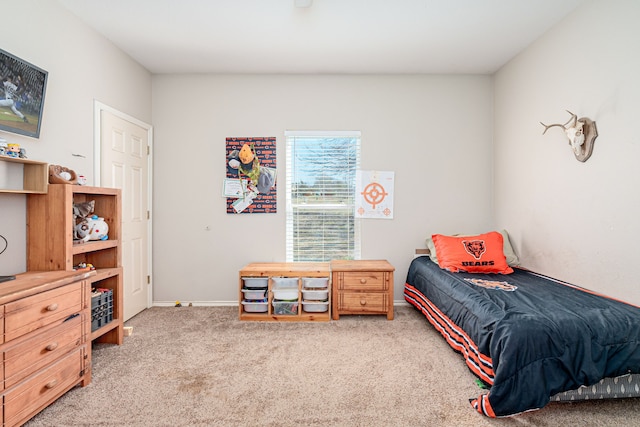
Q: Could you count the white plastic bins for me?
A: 9